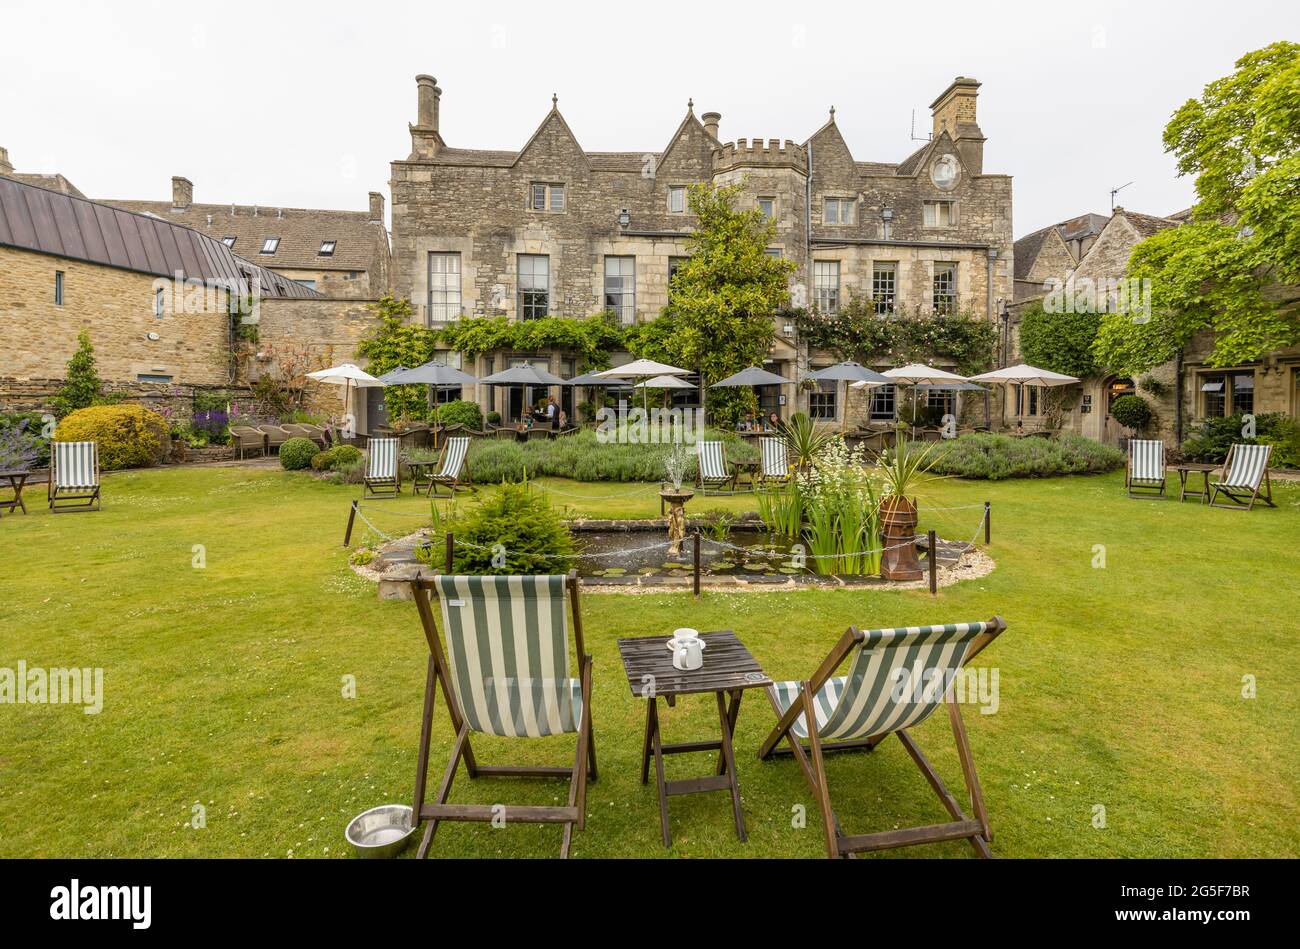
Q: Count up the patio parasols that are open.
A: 13